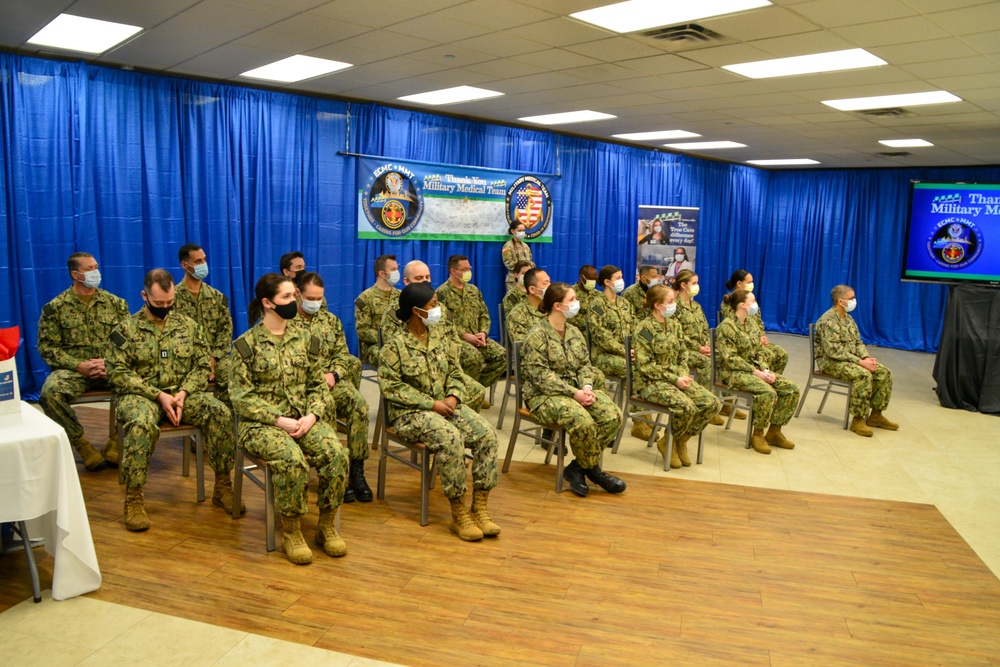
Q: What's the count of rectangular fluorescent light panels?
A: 11